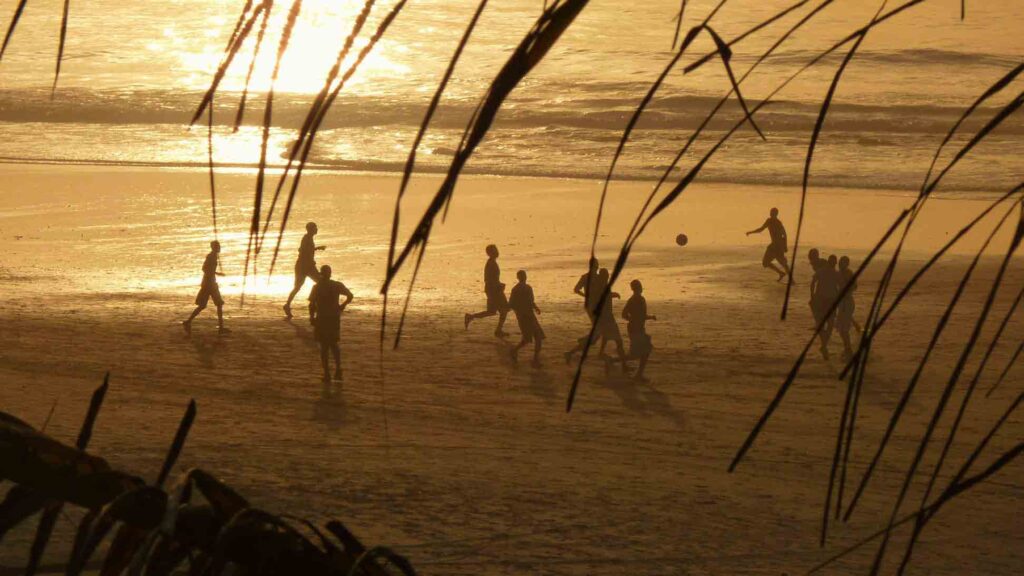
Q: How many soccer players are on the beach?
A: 12